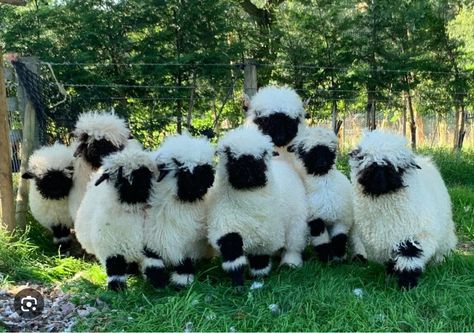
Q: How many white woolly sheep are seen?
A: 8